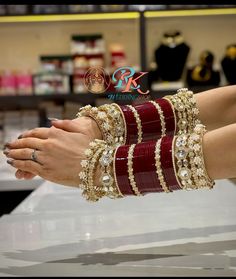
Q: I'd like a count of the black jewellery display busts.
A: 3